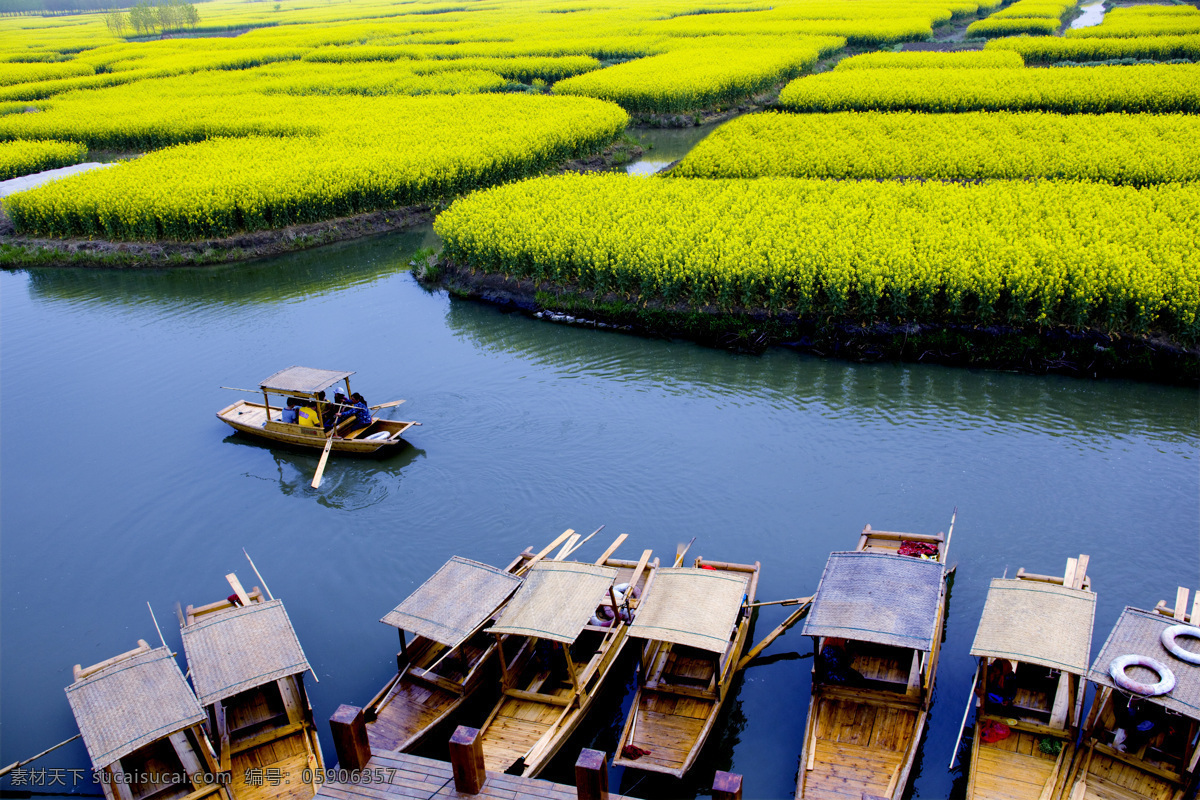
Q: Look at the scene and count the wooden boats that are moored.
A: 8